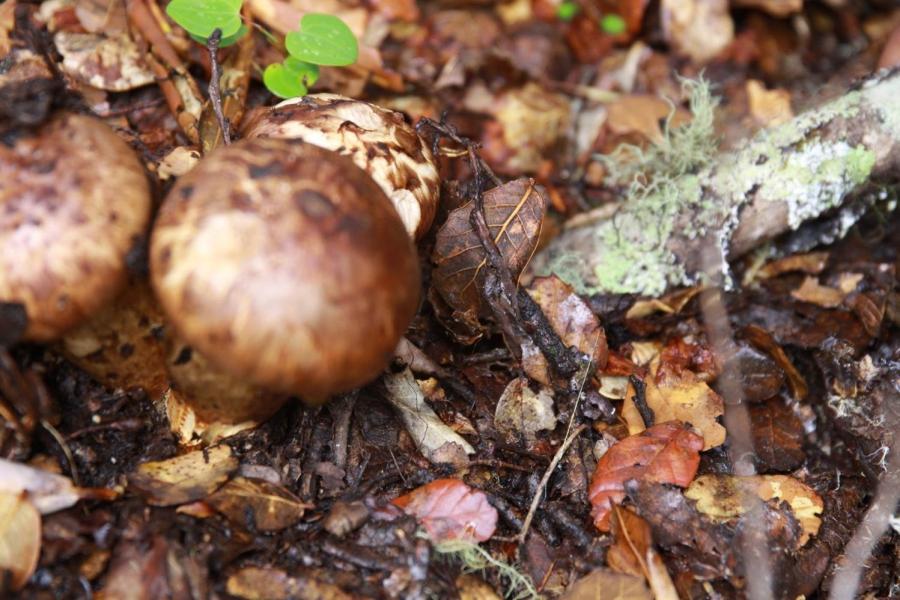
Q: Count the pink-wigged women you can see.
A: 0